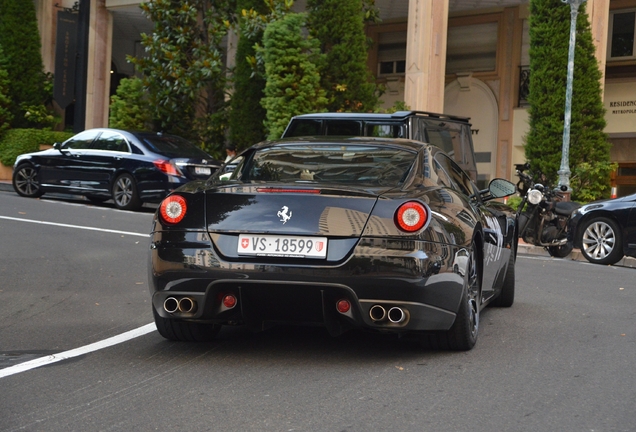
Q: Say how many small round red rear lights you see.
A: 2